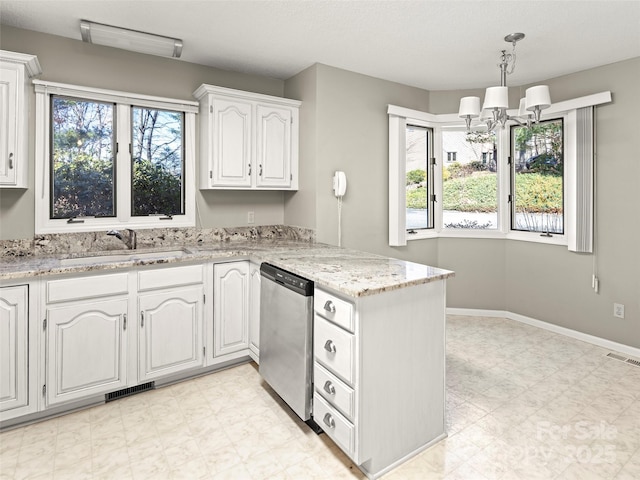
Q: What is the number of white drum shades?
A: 5